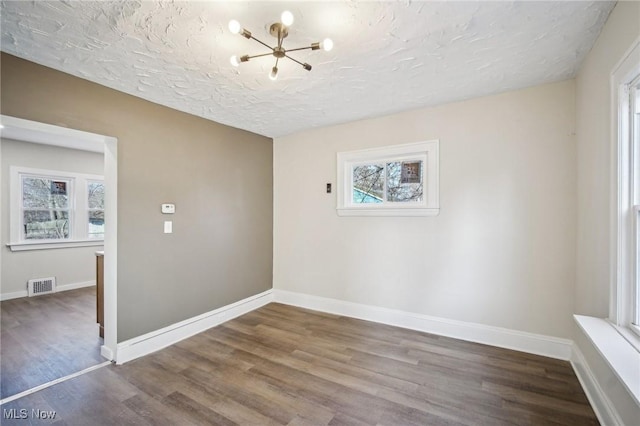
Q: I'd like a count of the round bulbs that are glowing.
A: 5